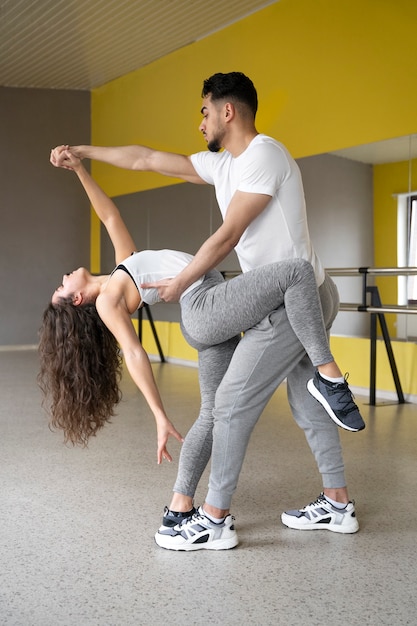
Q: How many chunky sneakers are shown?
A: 2